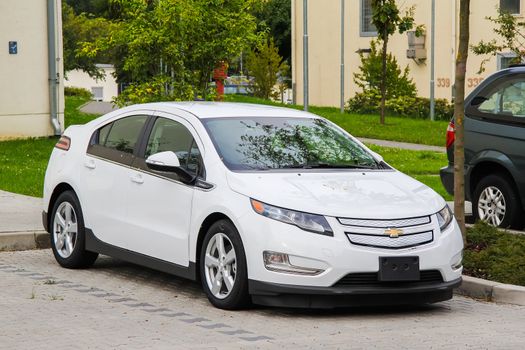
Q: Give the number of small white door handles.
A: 2